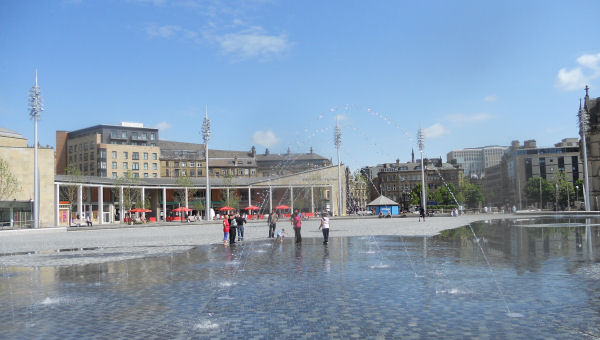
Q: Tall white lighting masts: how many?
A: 5